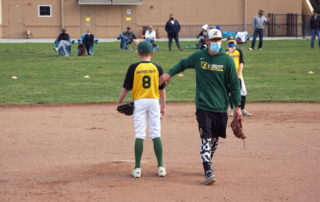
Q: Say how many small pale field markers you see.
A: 4